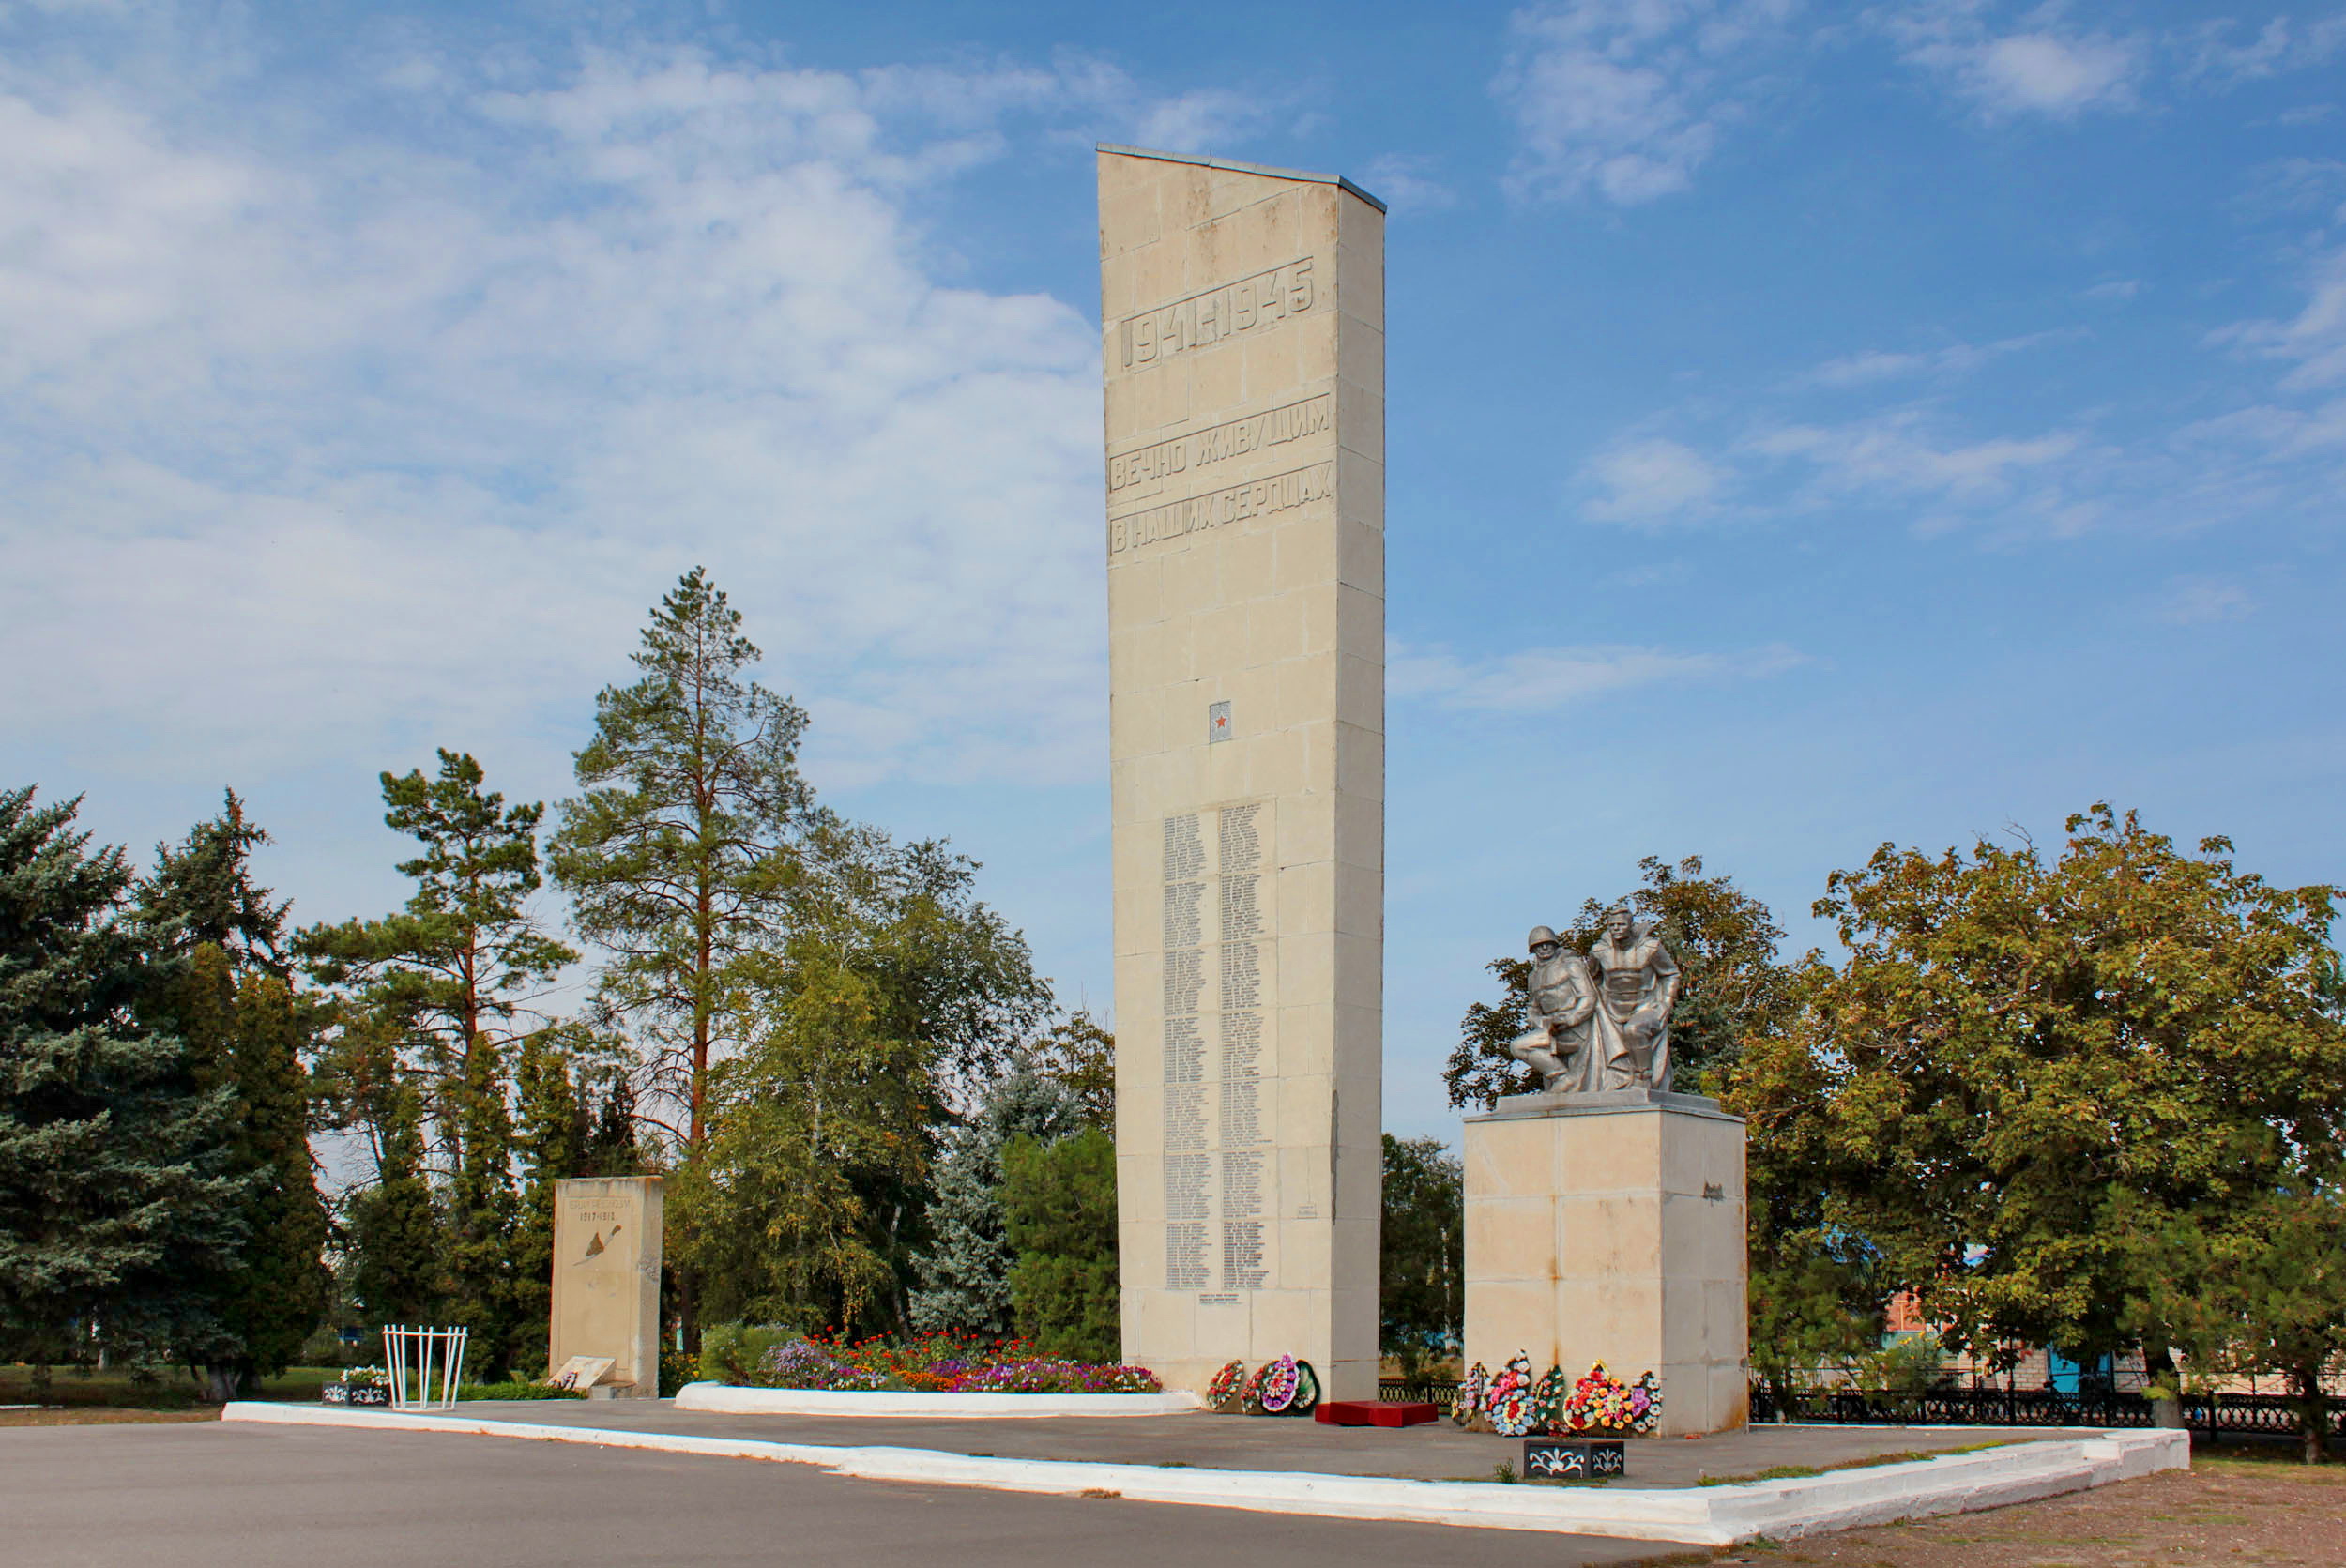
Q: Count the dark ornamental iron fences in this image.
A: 1